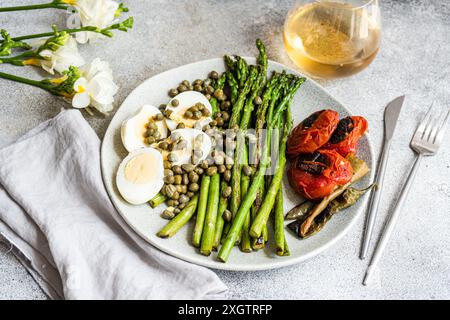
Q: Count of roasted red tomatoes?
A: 3